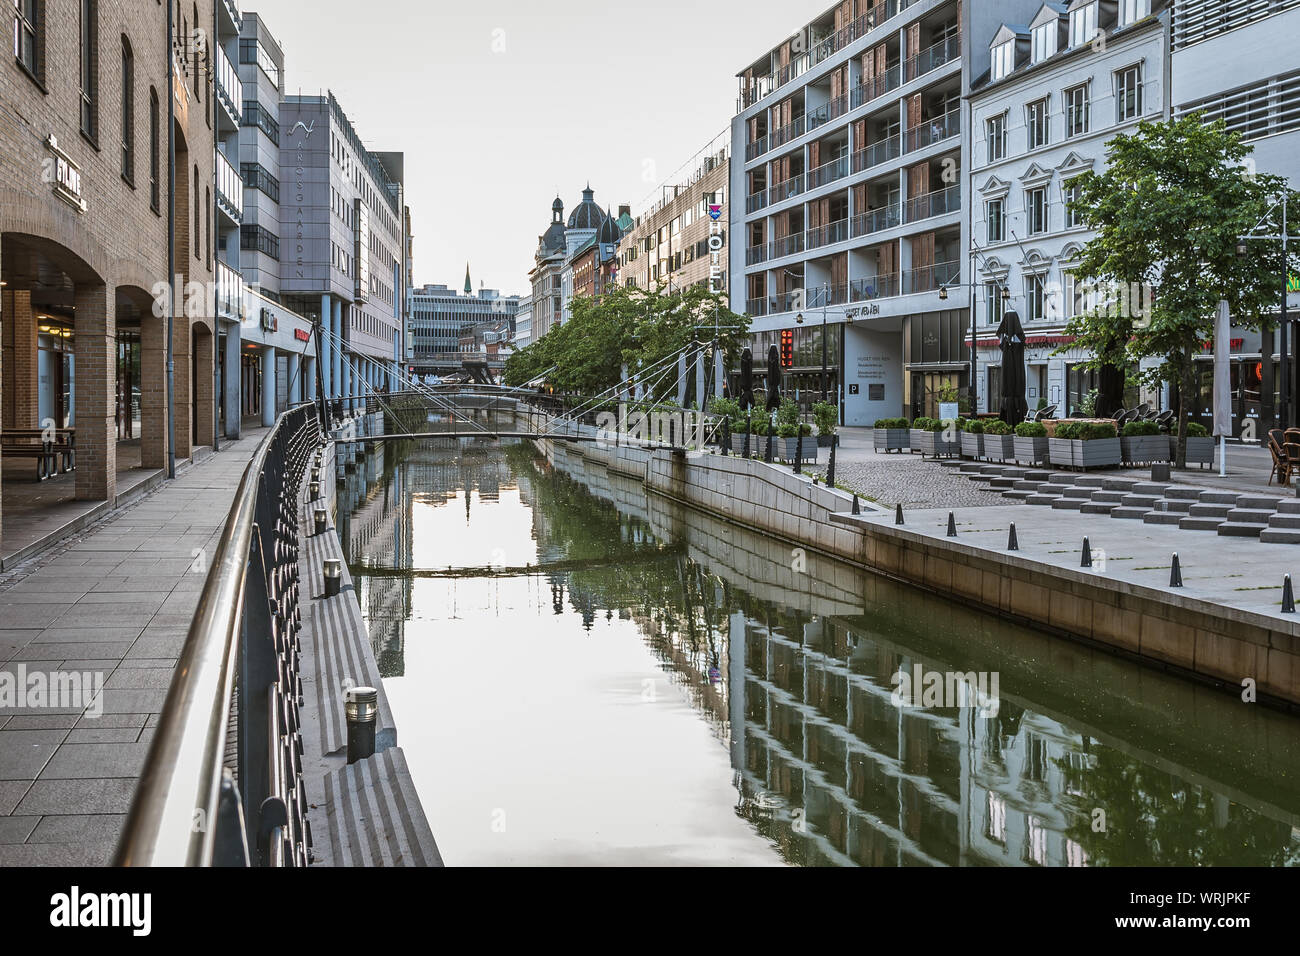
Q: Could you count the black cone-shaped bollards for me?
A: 7